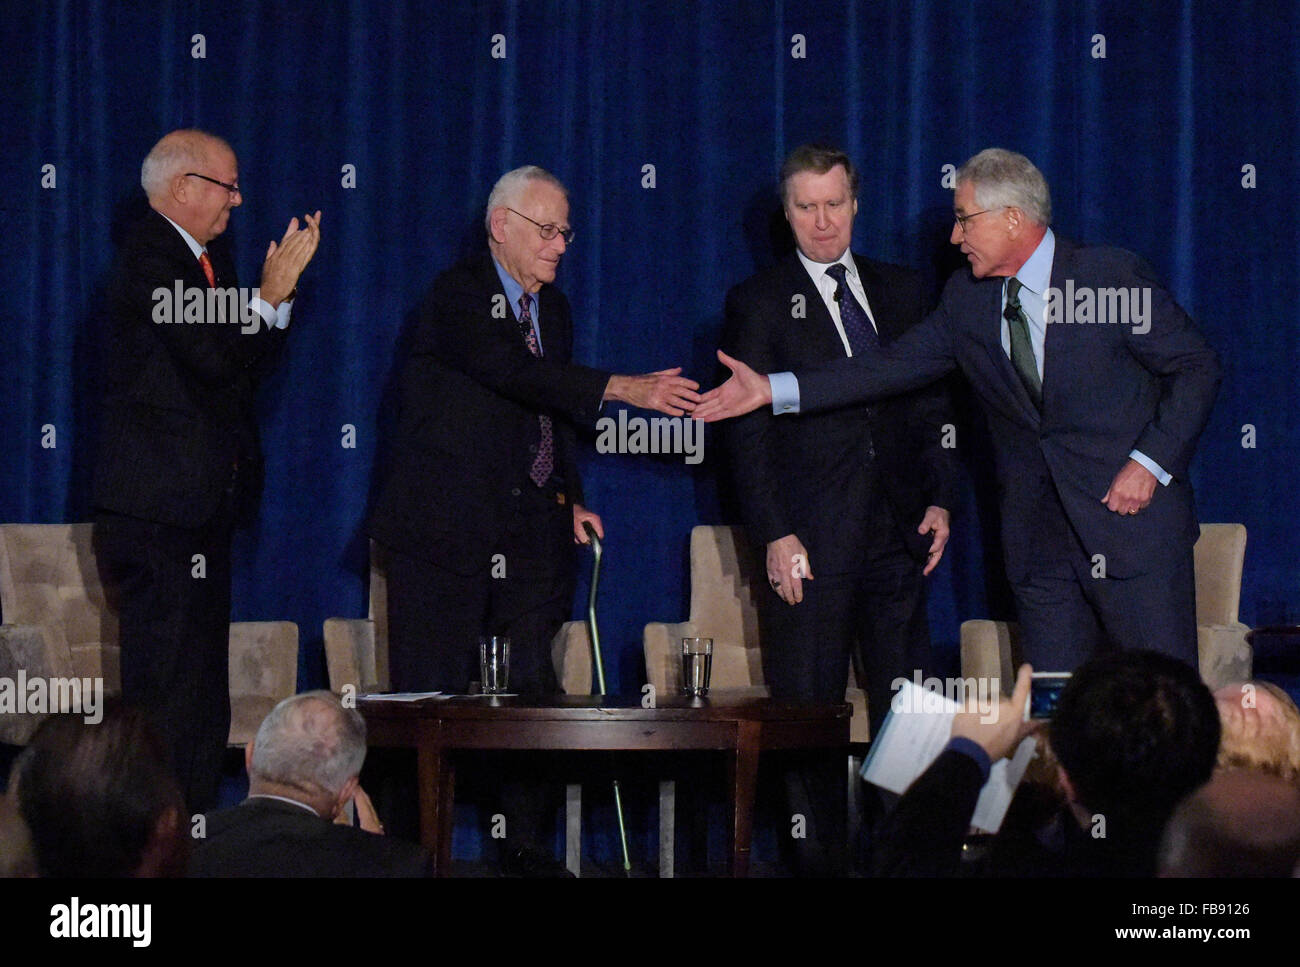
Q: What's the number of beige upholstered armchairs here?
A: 4